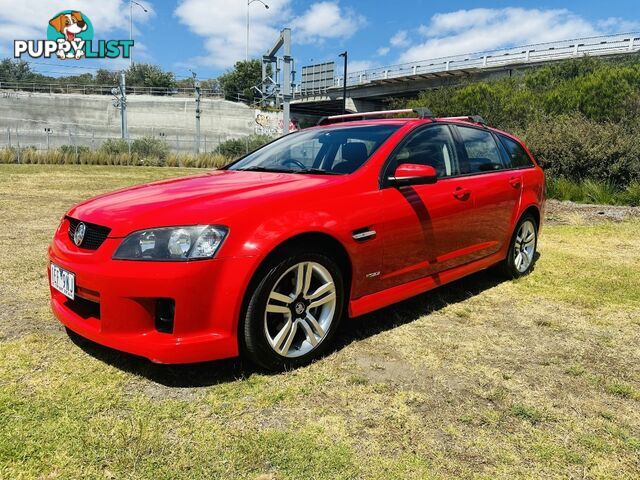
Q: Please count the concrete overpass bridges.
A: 1